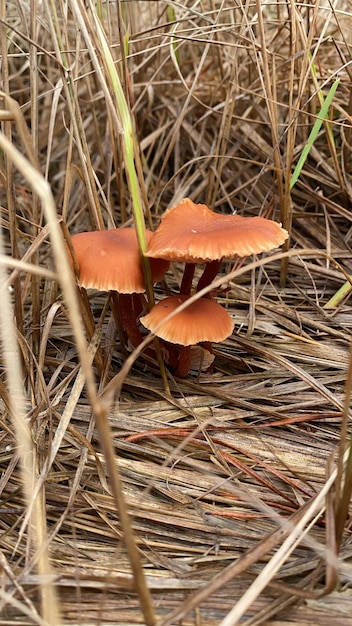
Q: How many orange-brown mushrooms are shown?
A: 3